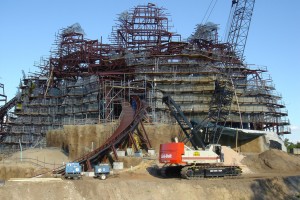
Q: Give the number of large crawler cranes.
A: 1